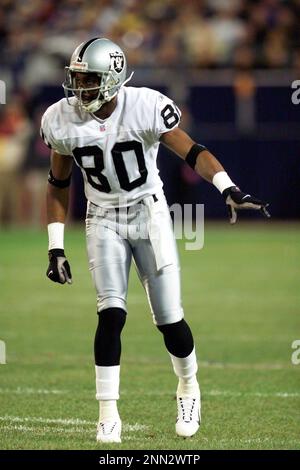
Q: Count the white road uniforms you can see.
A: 1